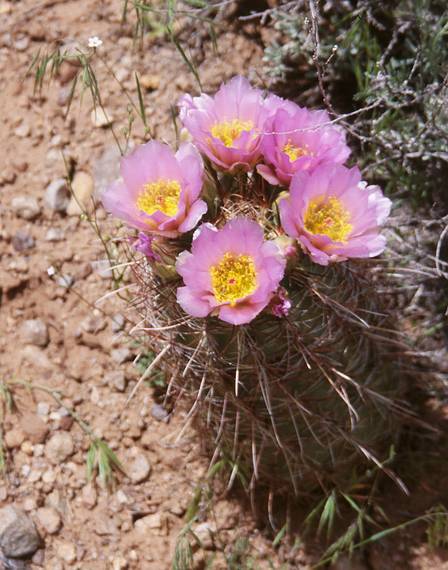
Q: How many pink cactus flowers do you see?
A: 5